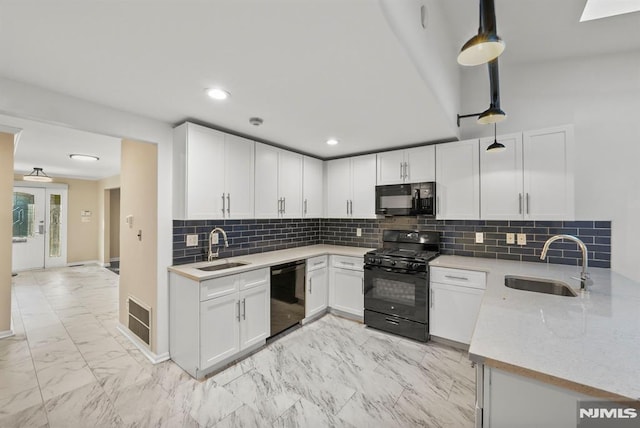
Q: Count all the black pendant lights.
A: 3